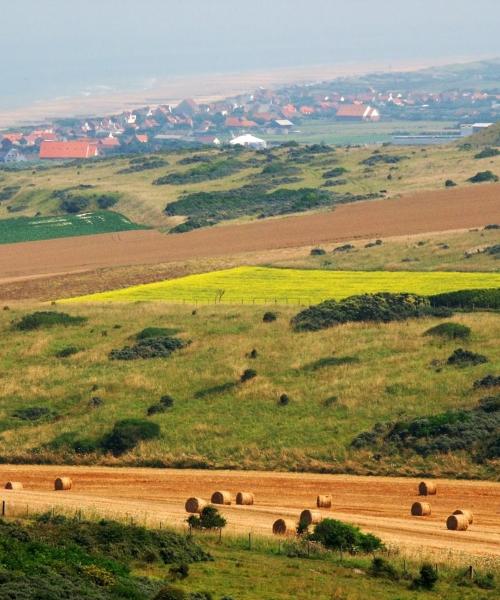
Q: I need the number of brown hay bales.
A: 12